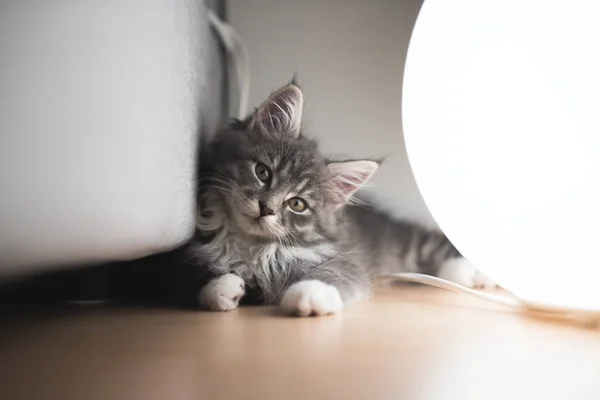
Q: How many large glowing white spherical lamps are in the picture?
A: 1